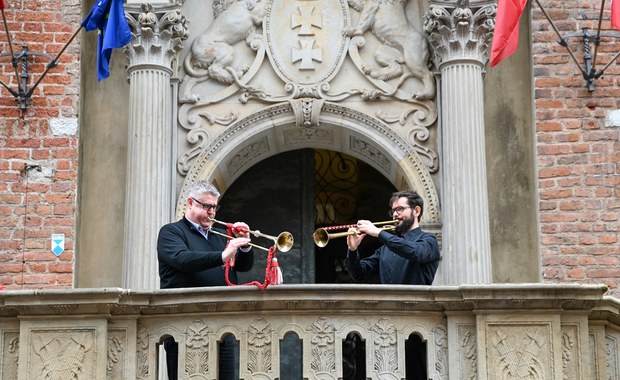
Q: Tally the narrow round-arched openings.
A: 5